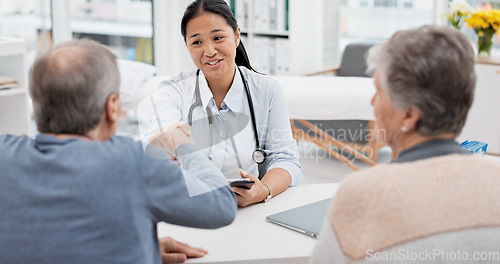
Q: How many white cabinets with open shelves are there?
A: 2